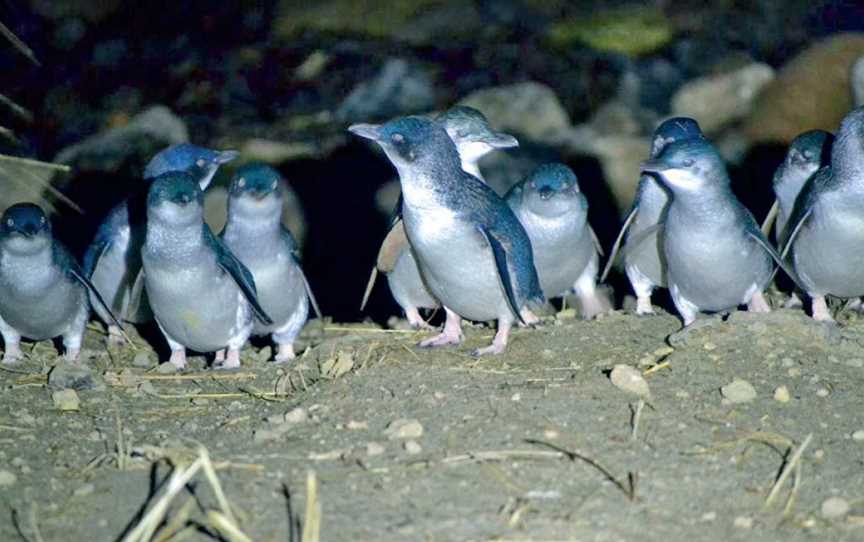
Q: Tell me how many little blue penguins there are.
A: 11